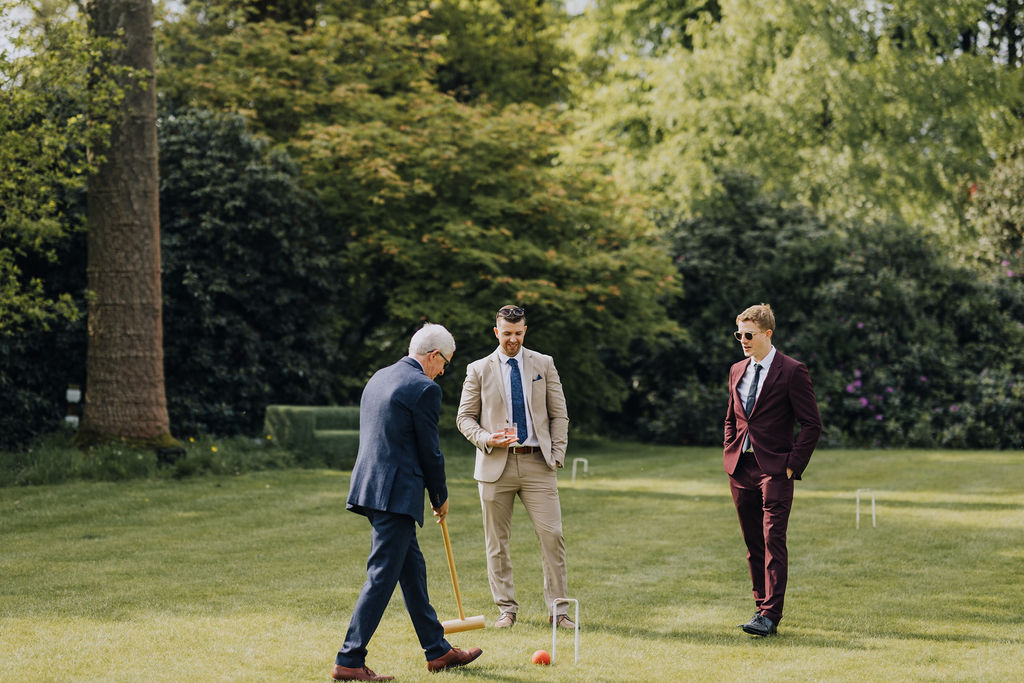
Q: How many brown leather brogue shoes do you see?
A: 2